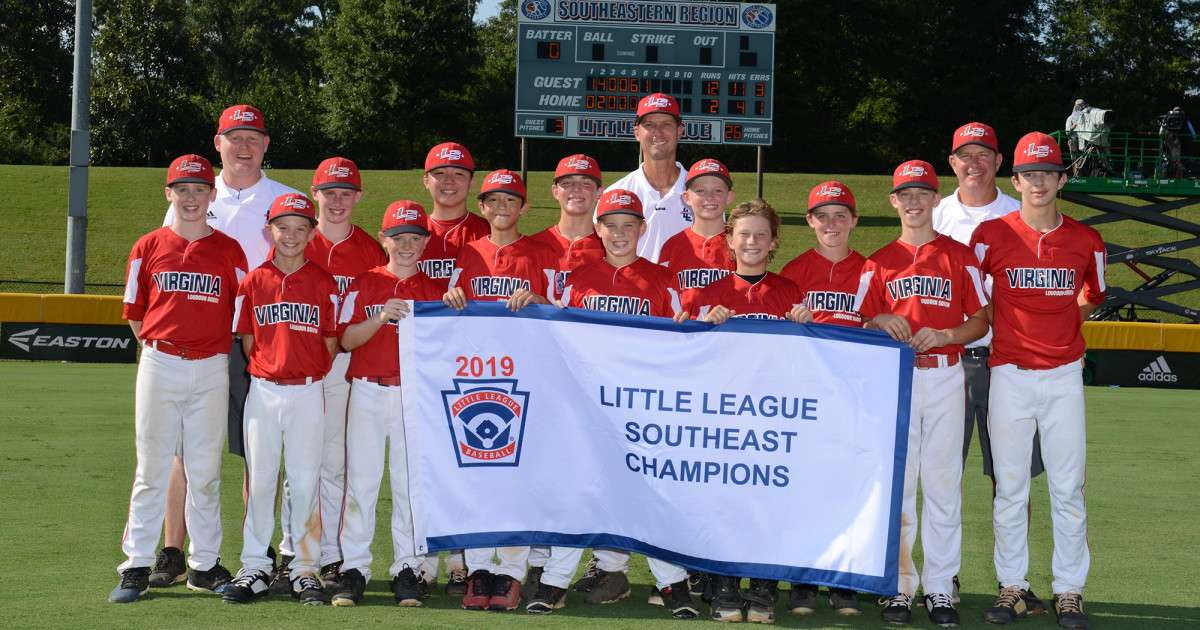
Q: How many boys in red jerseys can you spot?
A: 13